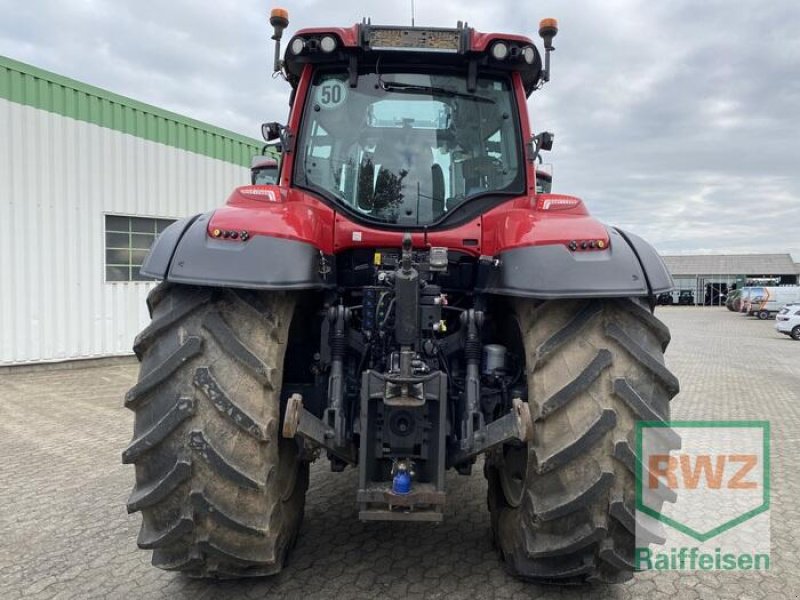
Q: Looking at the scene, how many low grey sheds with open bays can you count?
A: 1